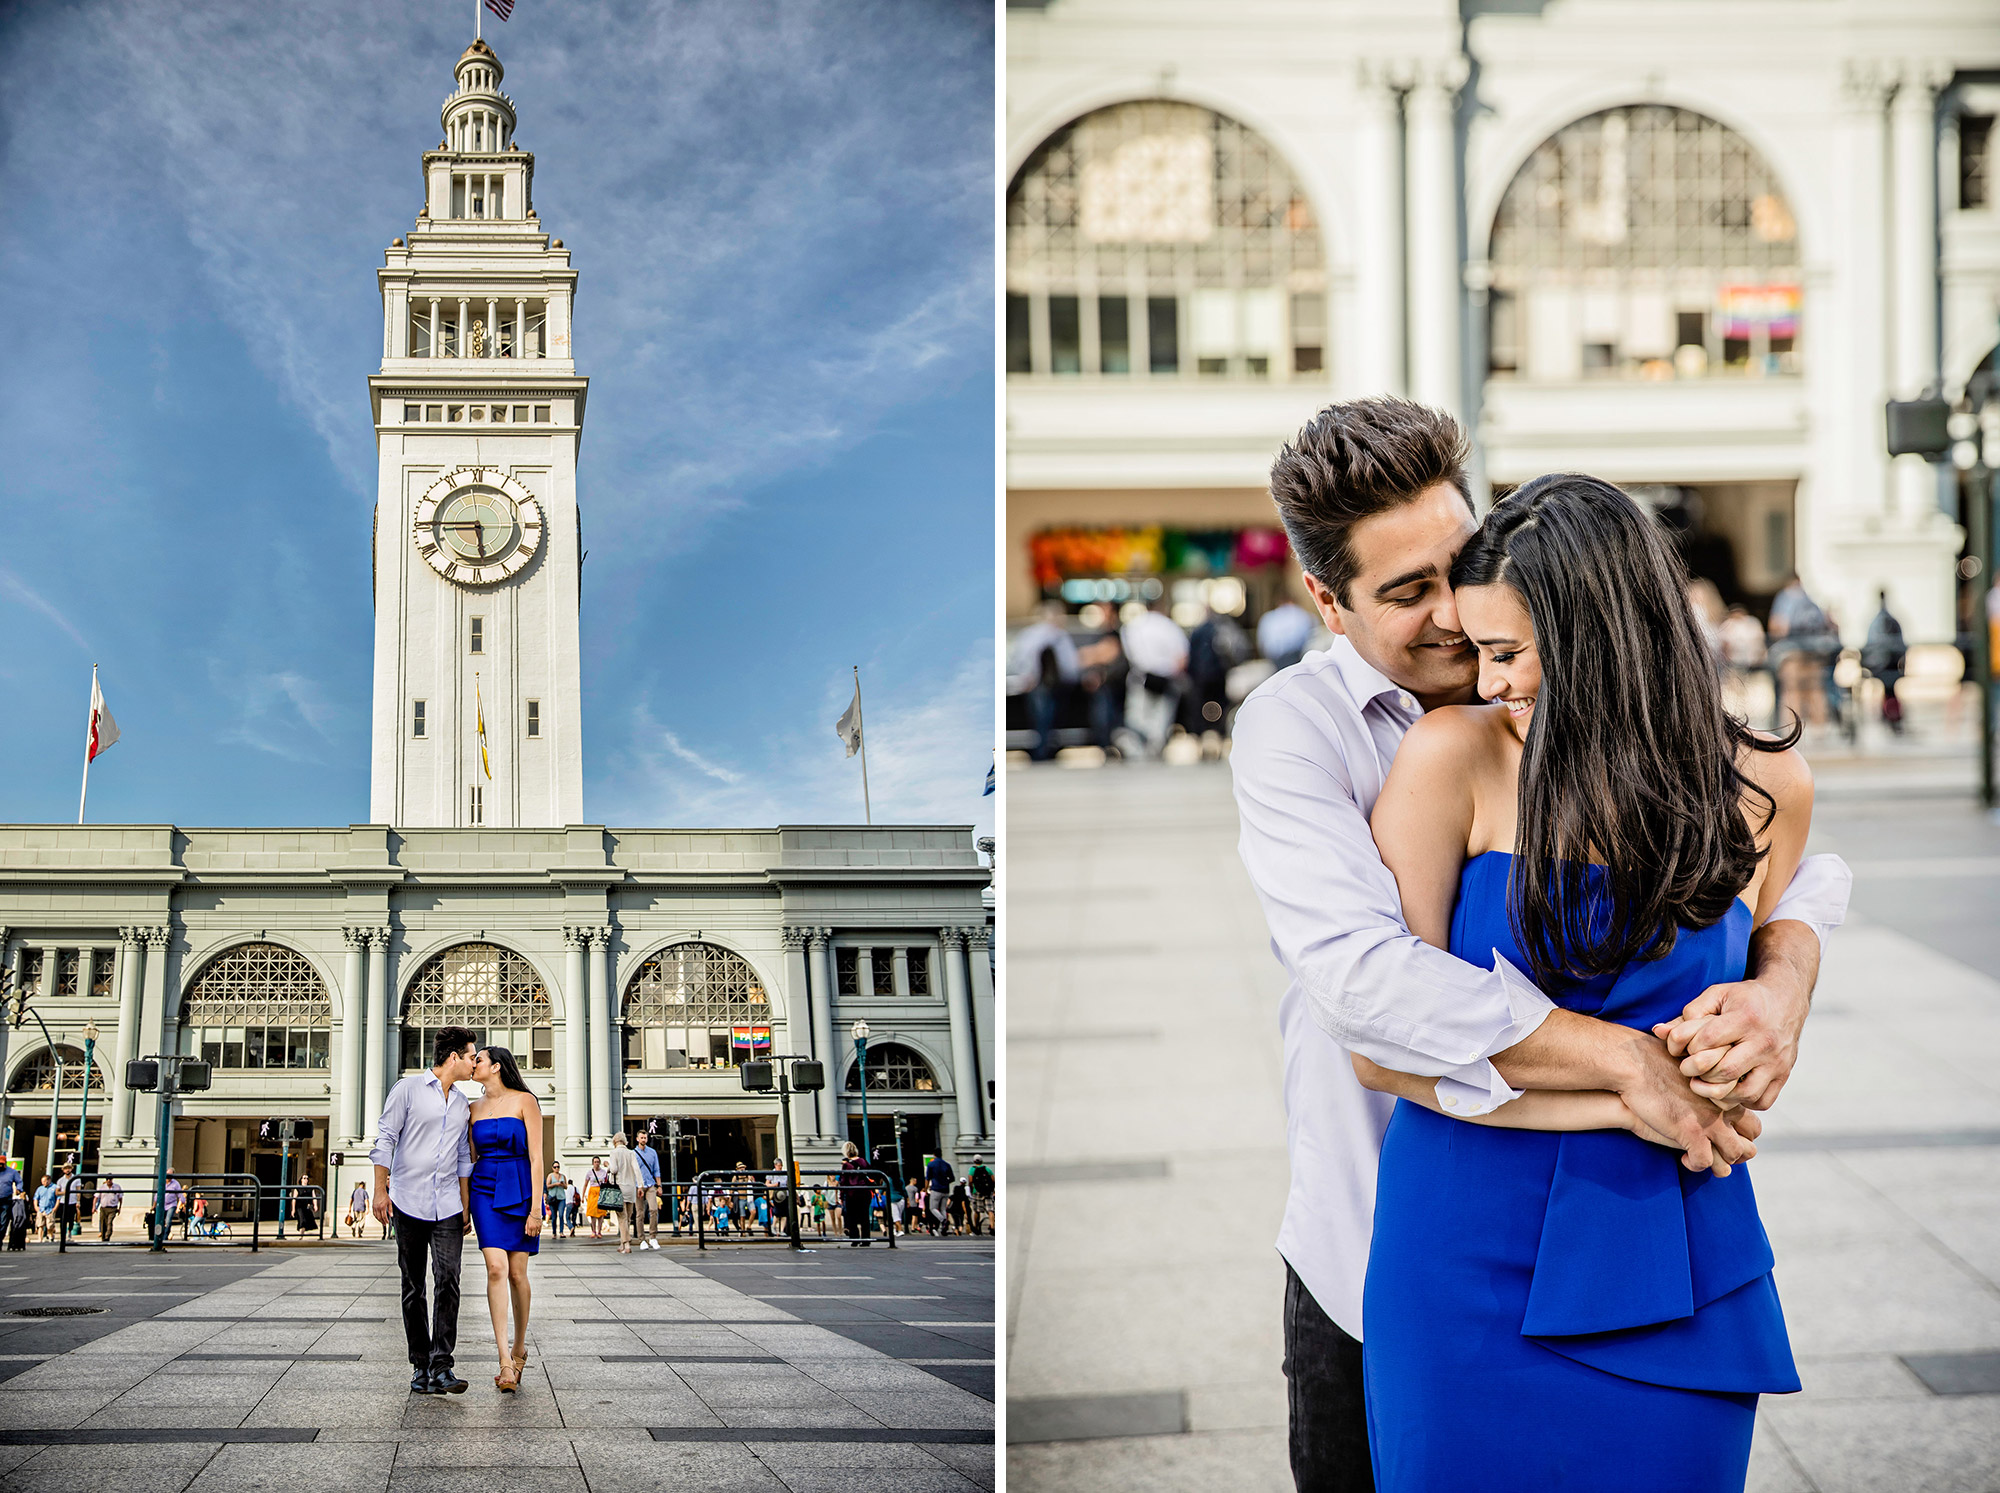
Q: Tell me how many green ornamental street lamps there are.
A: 2